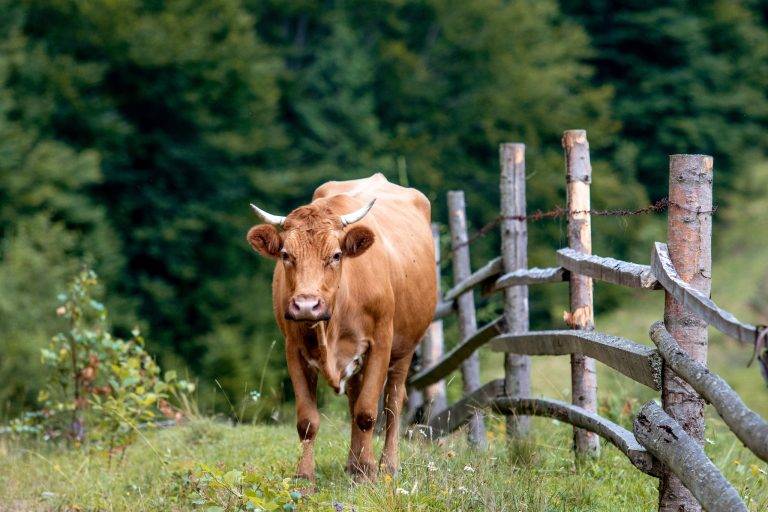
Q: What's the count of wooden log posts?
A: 5